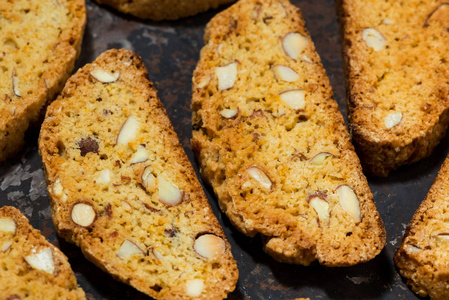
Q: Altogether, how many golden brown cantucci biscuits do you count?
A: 7